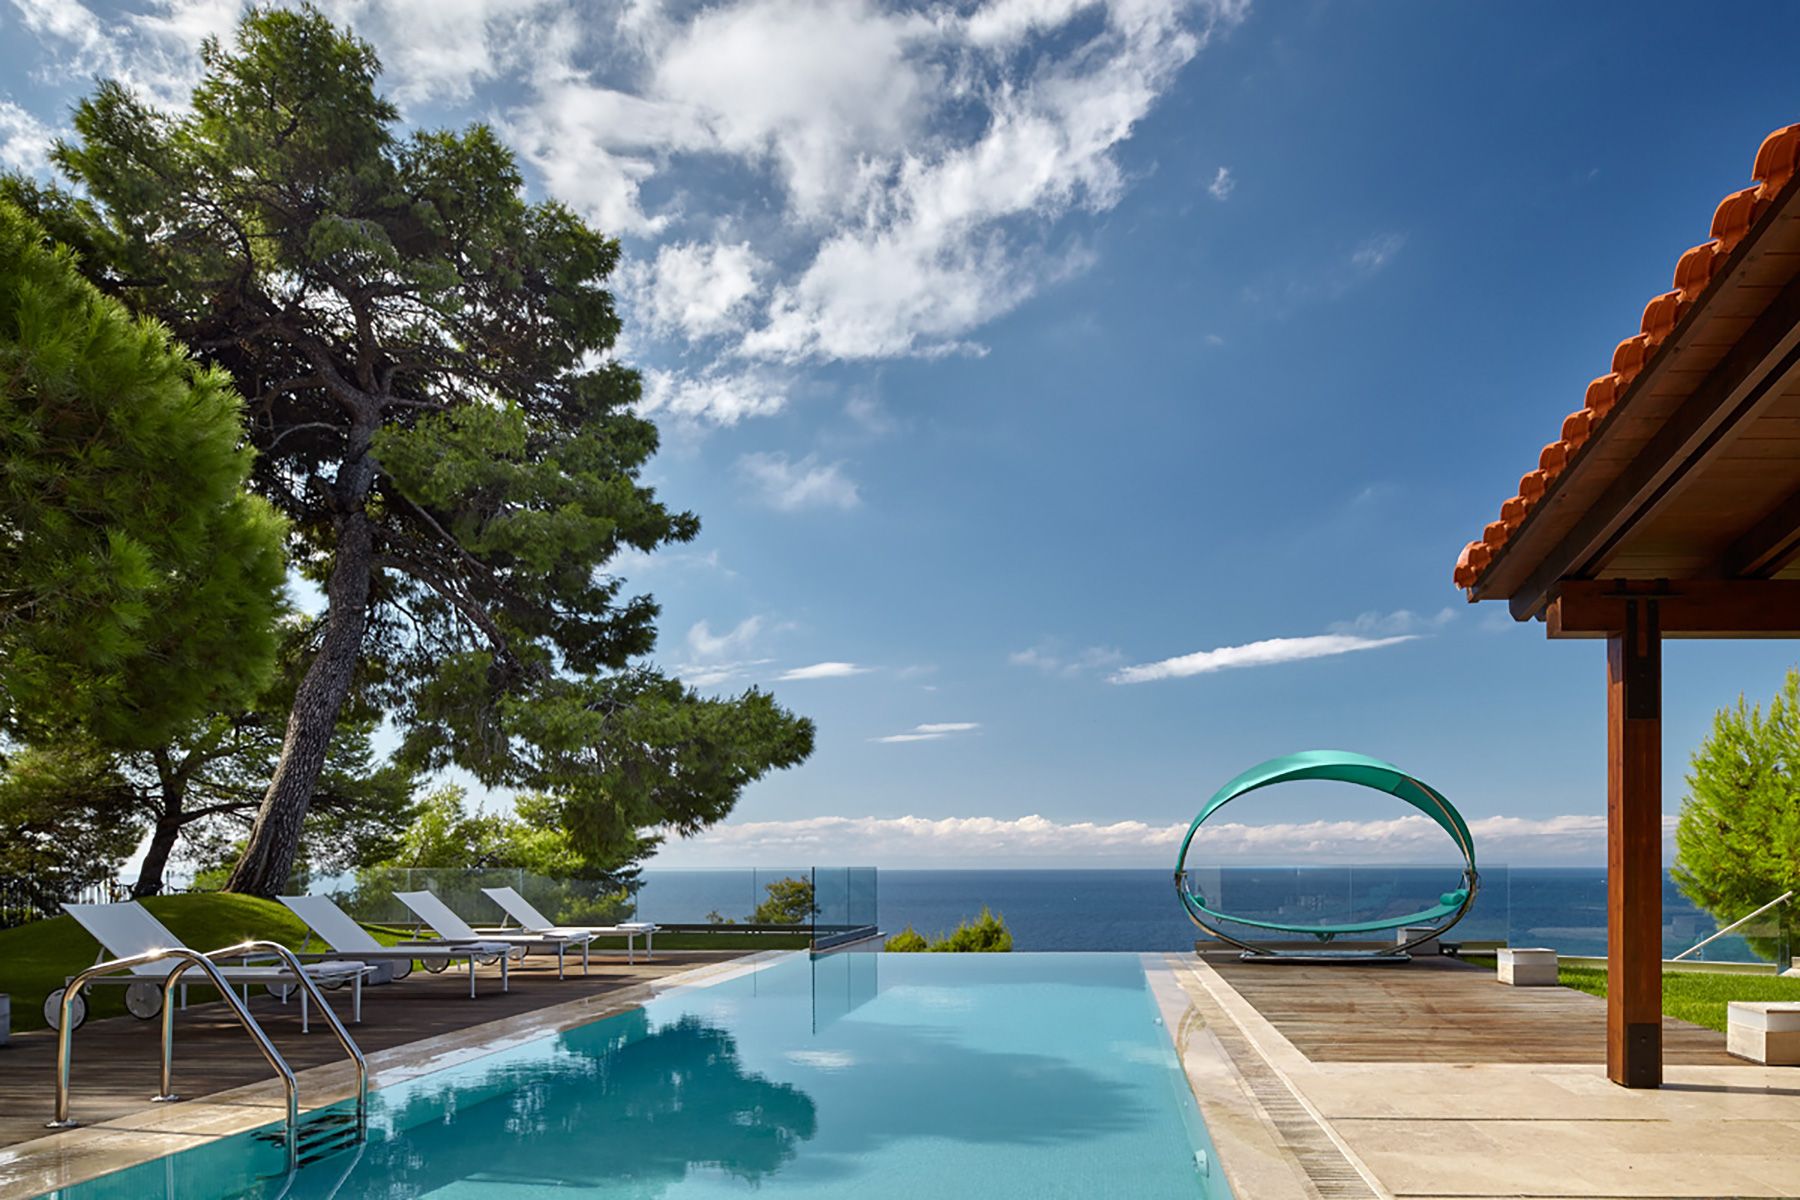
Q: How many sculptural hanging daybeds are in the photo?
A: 1